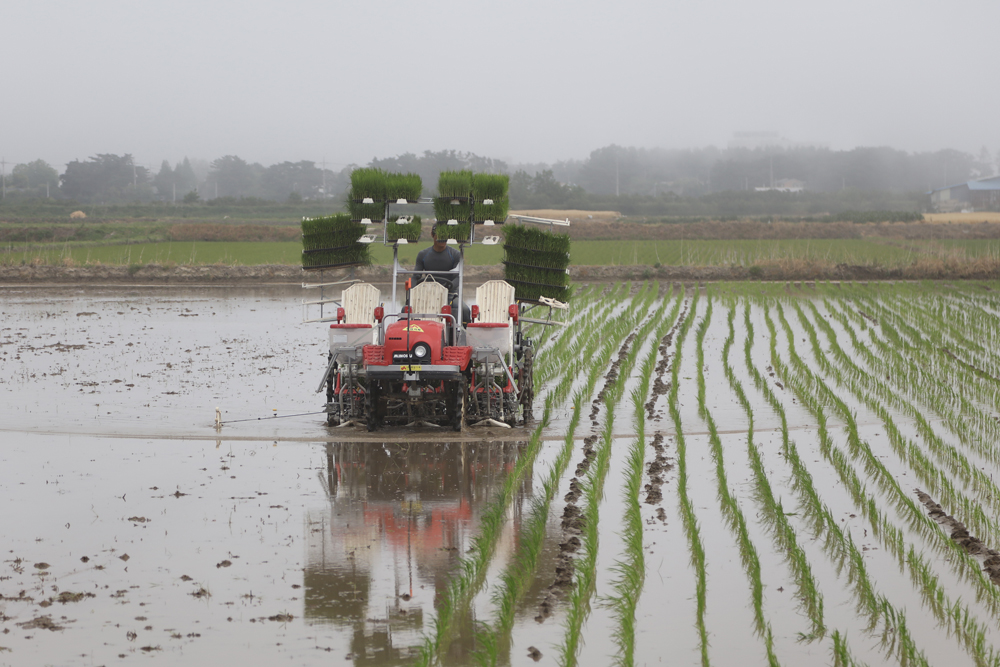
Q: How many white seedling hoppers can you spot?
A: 3